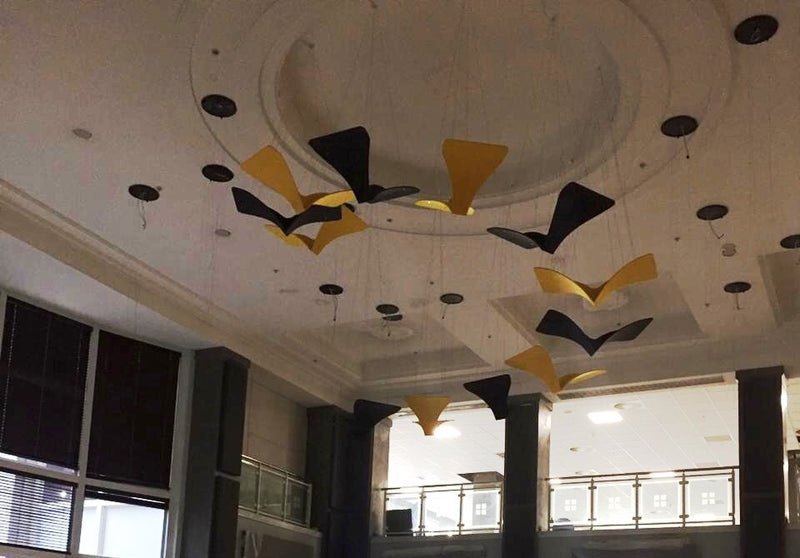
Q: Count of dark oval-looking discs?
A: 12